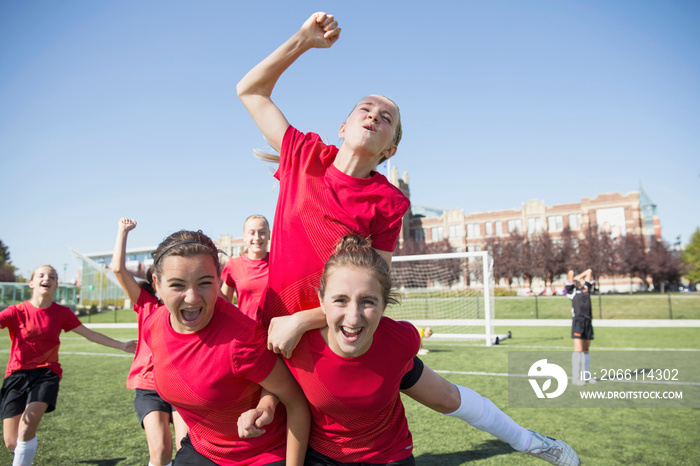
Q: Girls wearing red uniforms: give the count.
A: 6